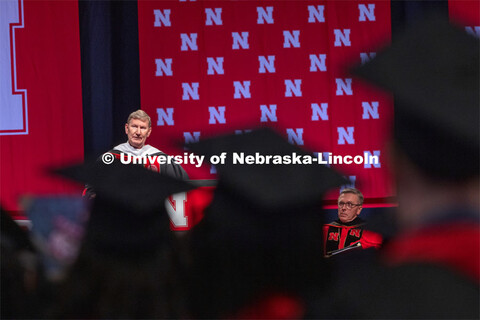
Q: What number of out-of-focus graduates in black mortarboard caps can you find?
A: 3